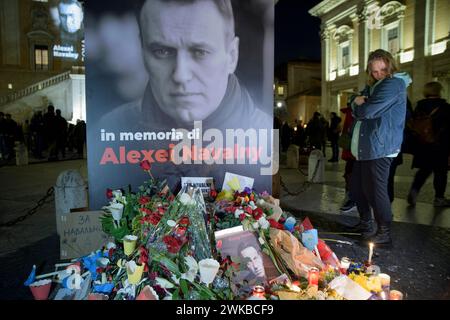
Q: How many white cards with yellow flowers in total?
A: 1